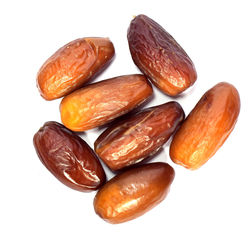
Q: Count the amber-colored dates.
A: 4